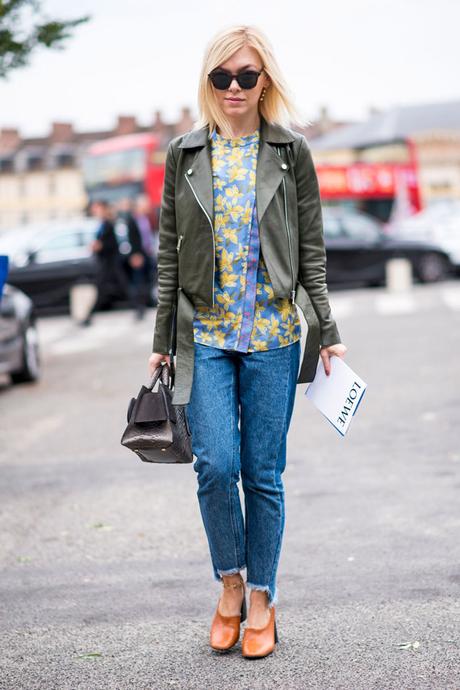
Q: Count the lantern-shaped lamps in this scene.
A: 0